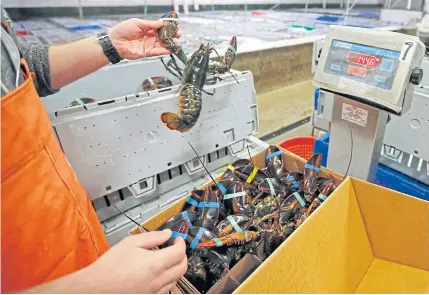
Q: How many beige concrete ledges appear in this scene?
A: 1